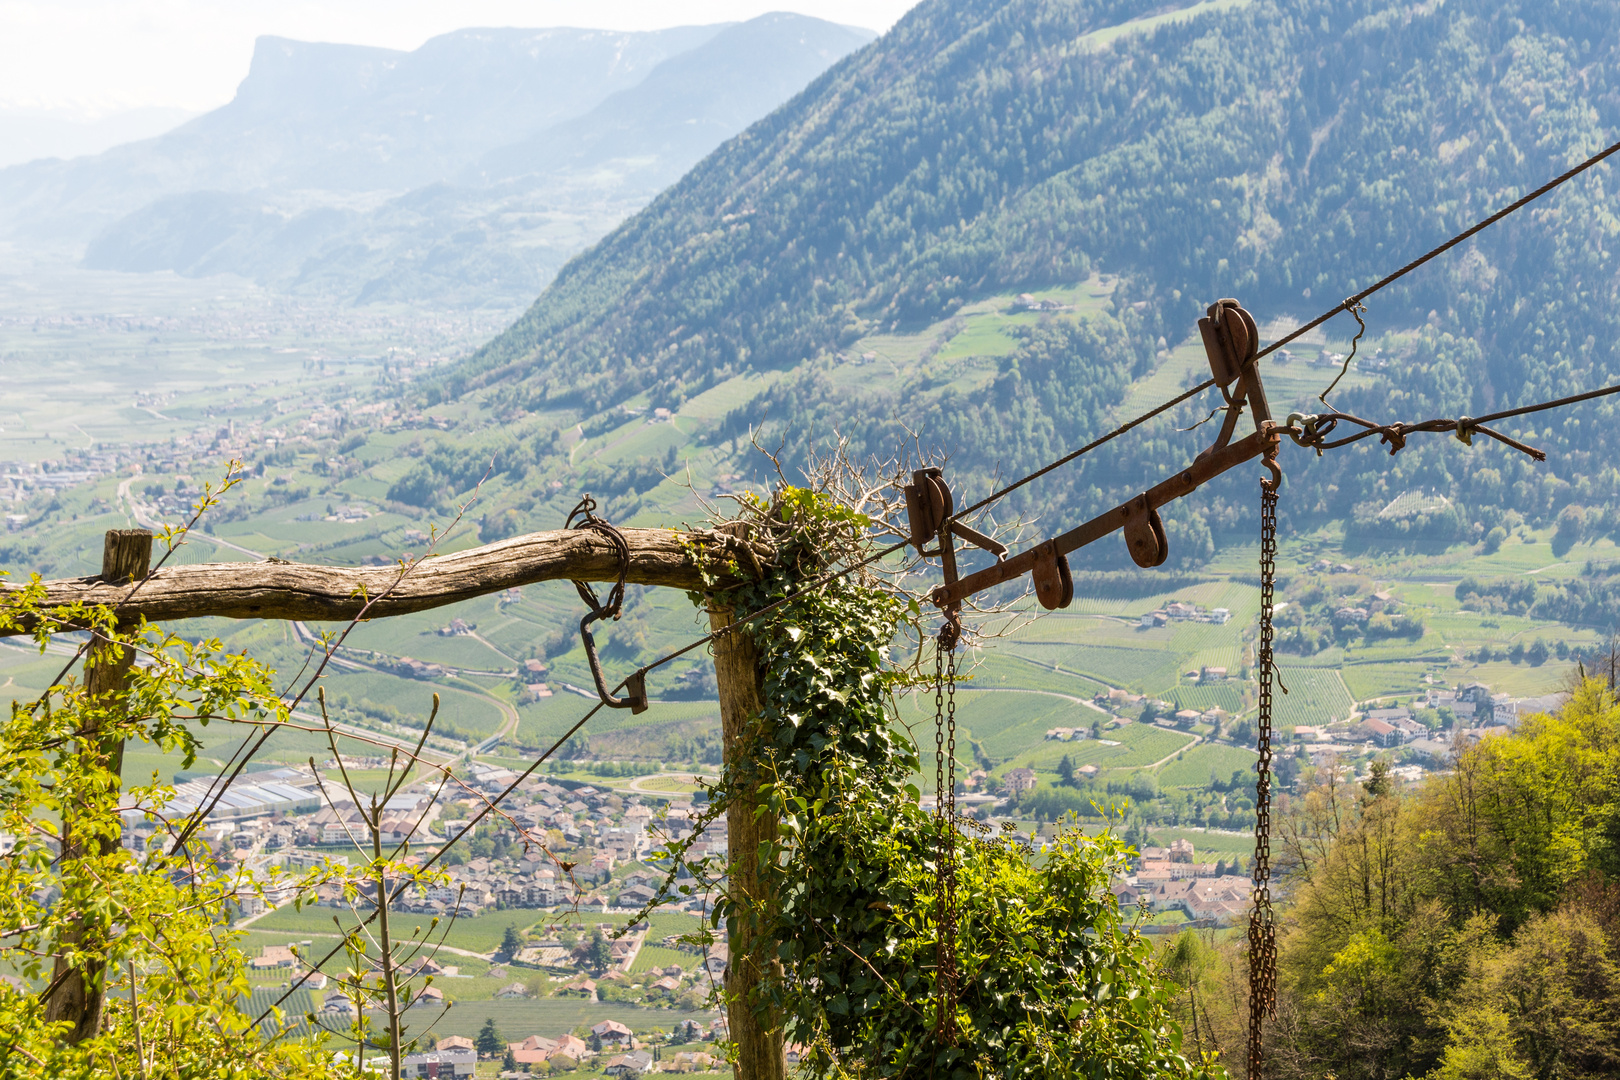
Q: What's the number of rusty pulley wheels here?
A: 4